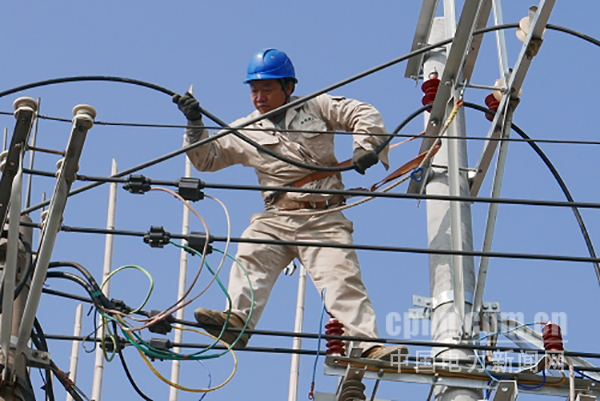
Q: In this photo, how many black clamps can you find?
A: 8